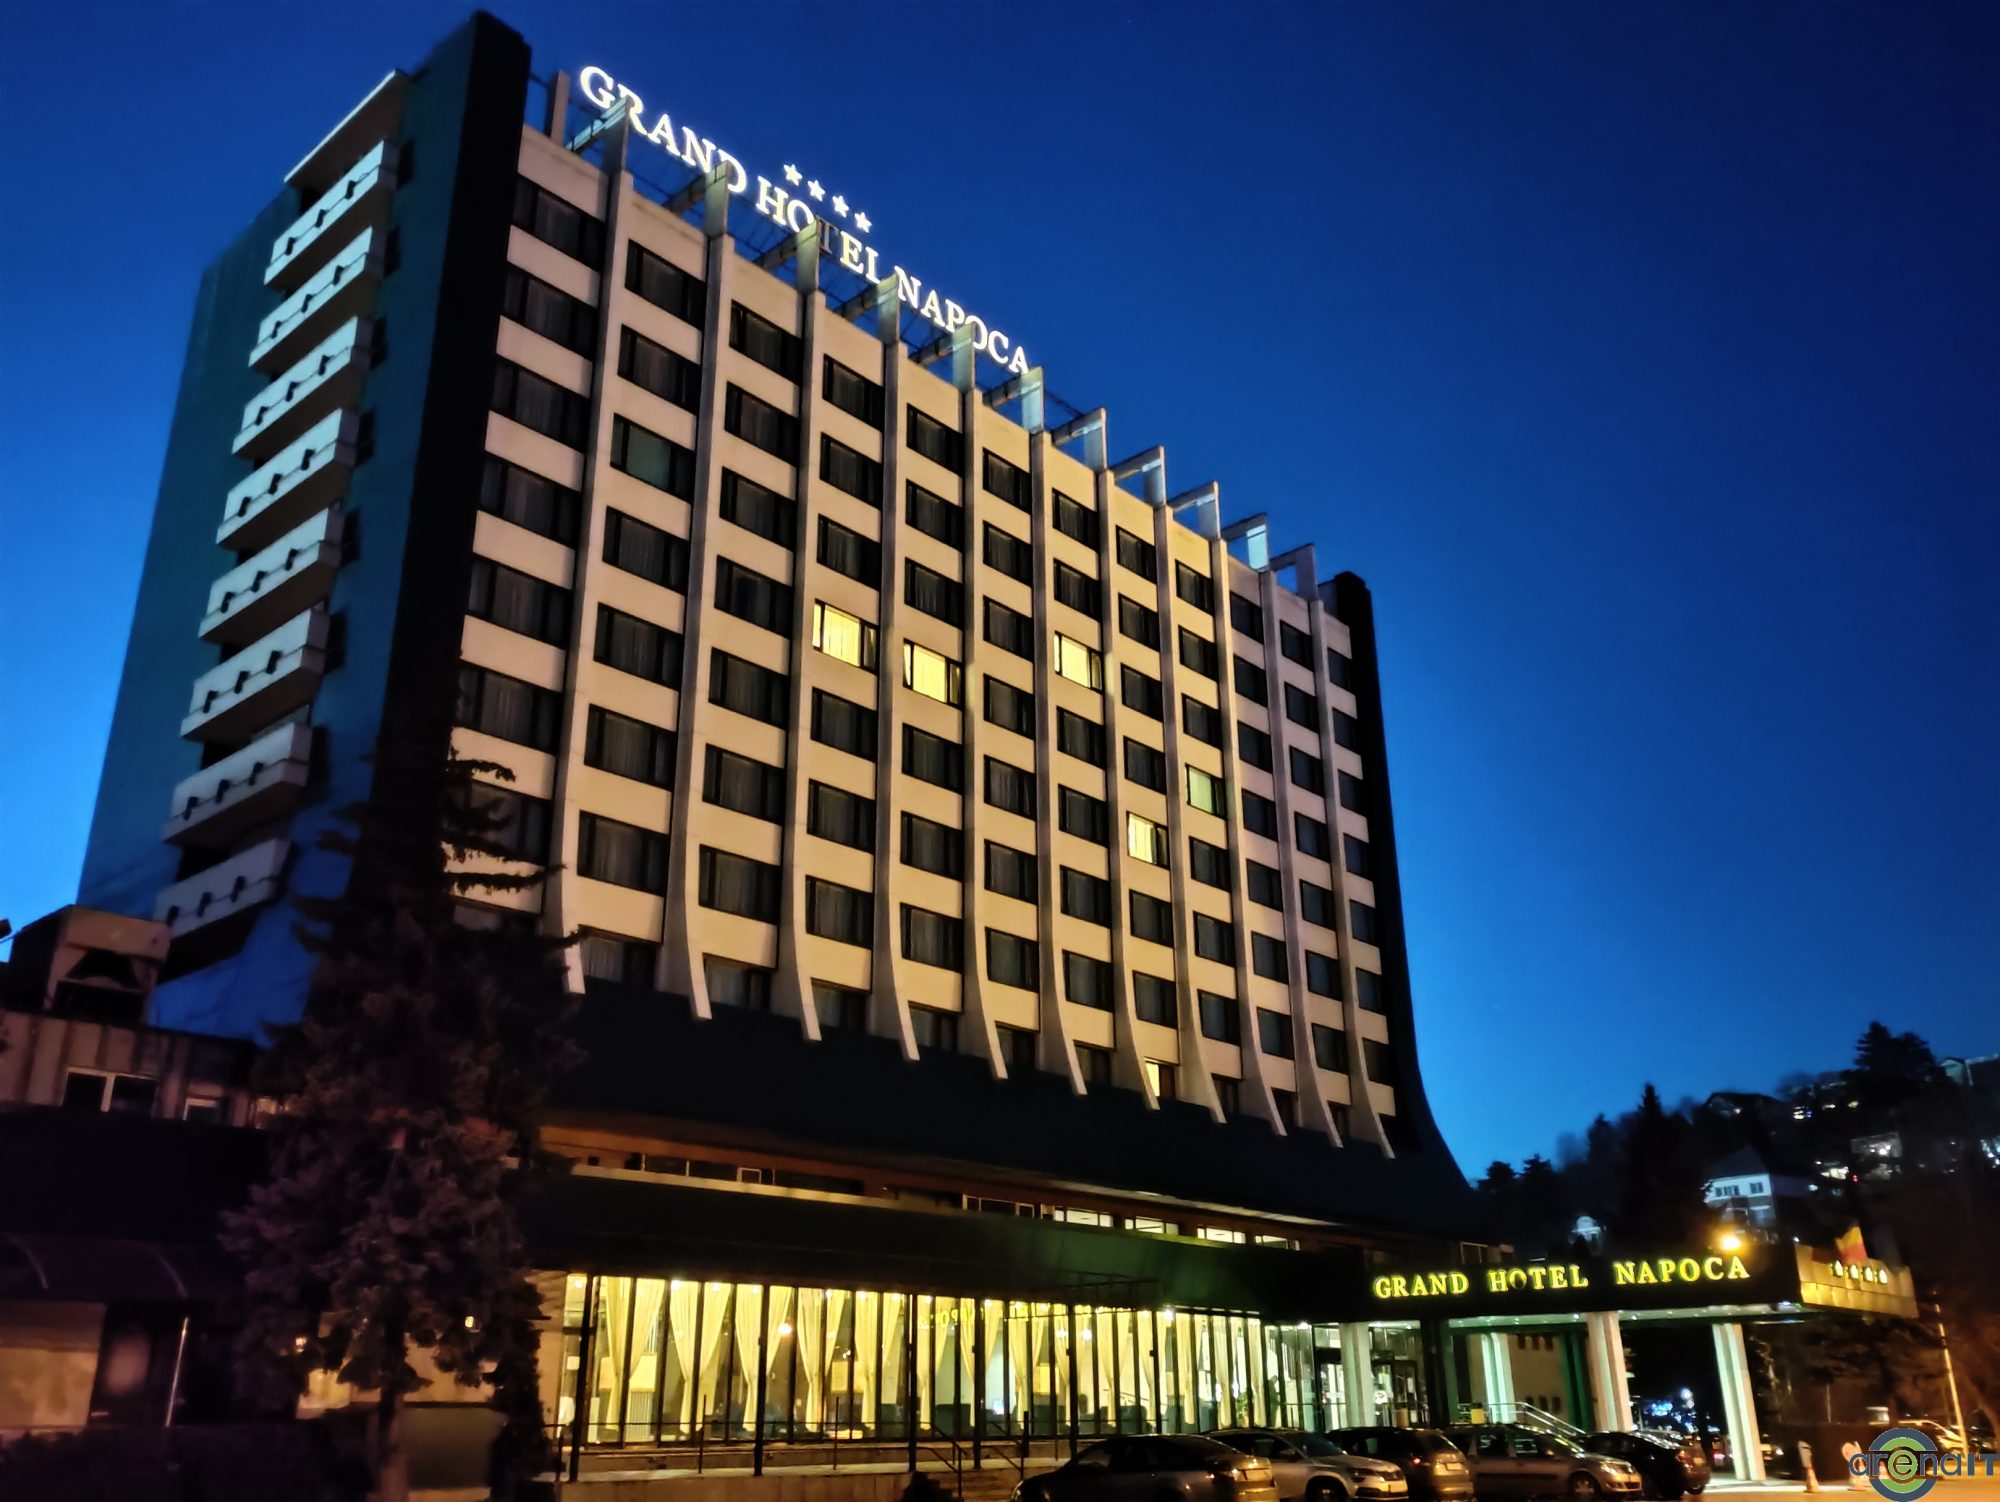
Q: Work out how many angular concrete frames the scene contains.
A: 11